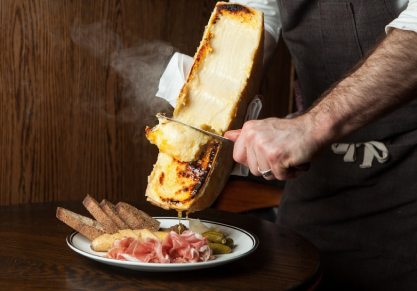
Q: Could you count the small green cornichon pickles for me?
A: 3